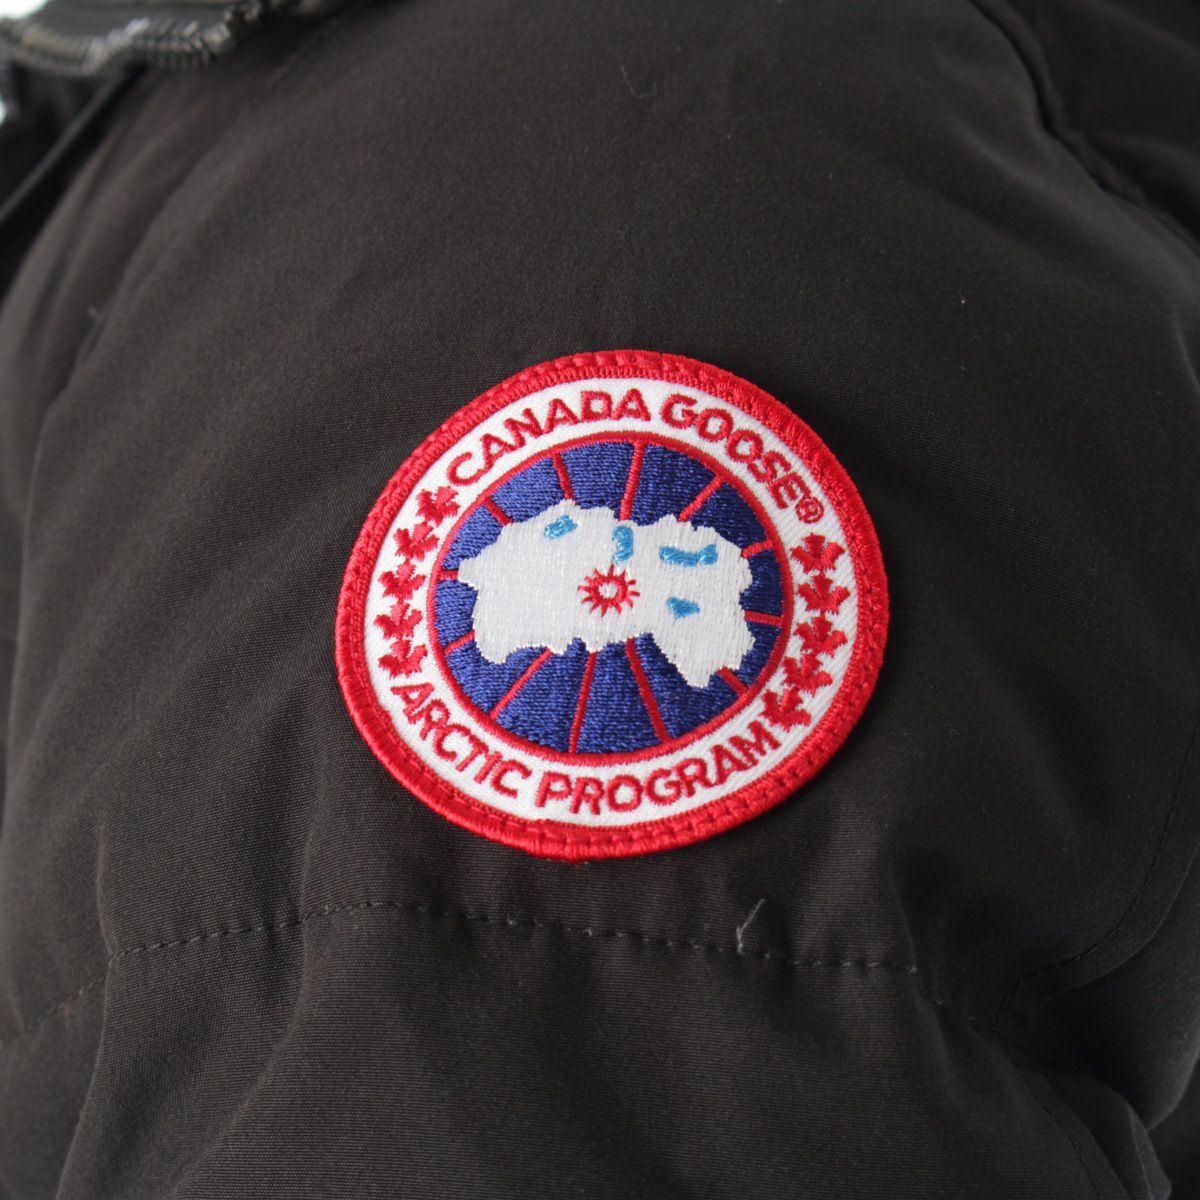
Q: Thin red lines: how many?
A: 12